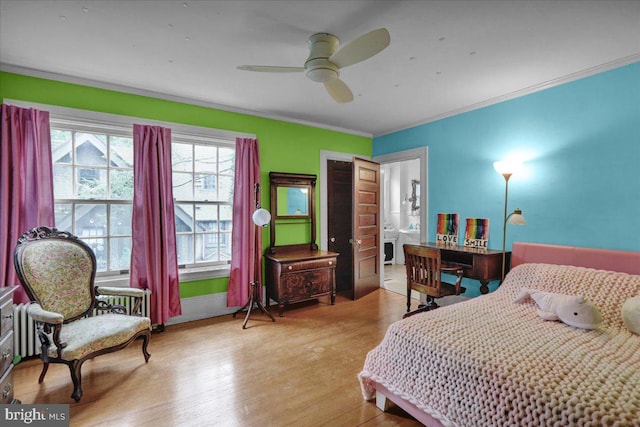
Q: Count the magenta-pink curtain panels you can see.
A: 3